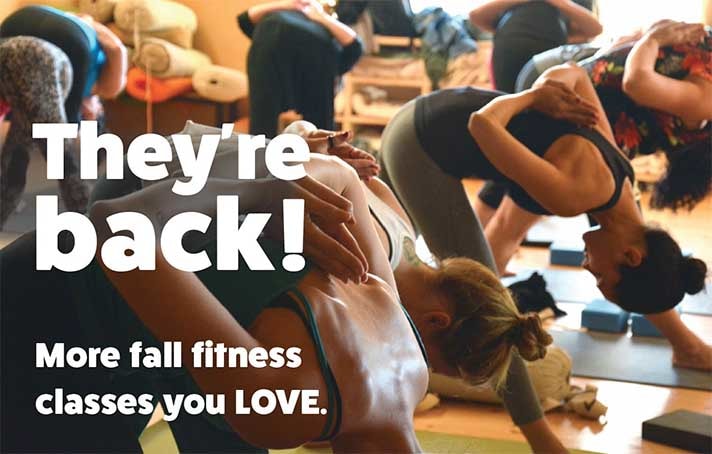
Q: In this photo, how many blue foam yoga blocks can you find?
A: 3